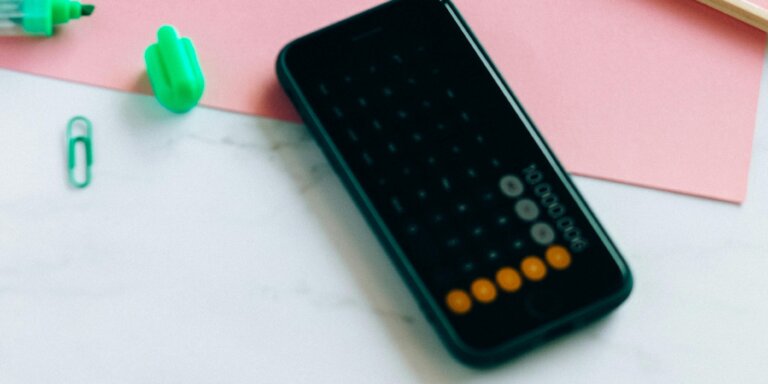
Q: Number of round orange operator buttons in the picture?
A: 5